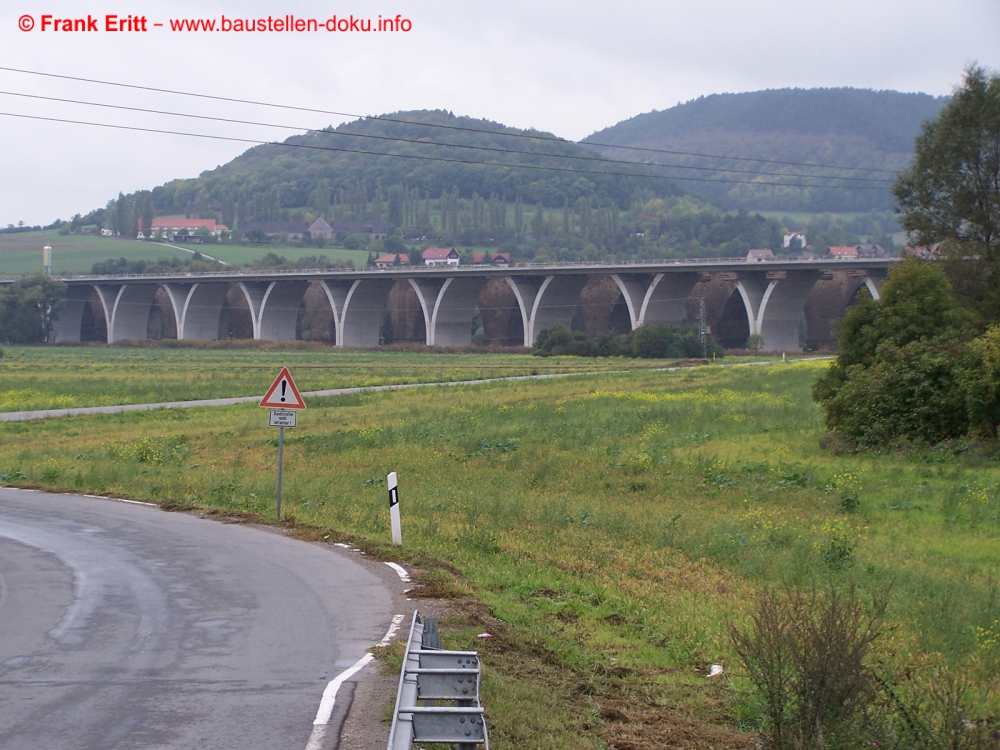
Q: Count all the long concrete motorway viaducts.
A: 1